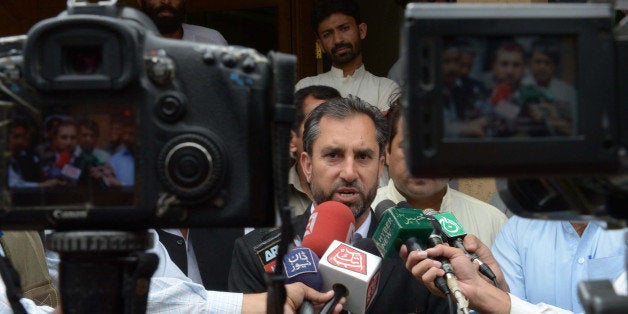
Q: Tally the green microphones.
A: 2